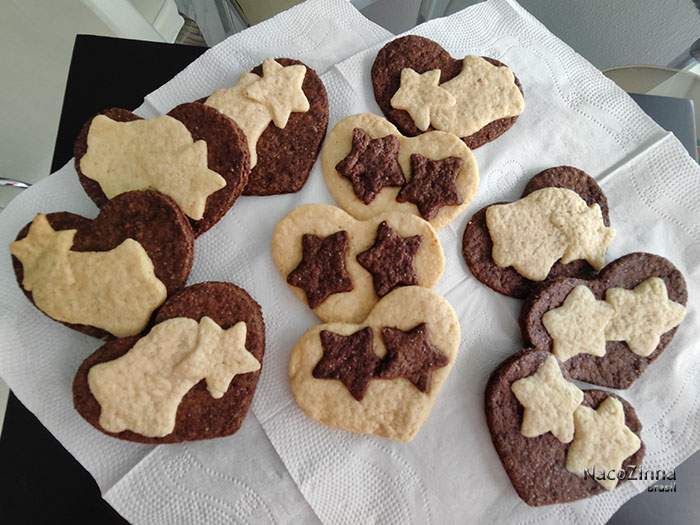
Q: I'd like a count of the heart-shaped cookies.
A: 11